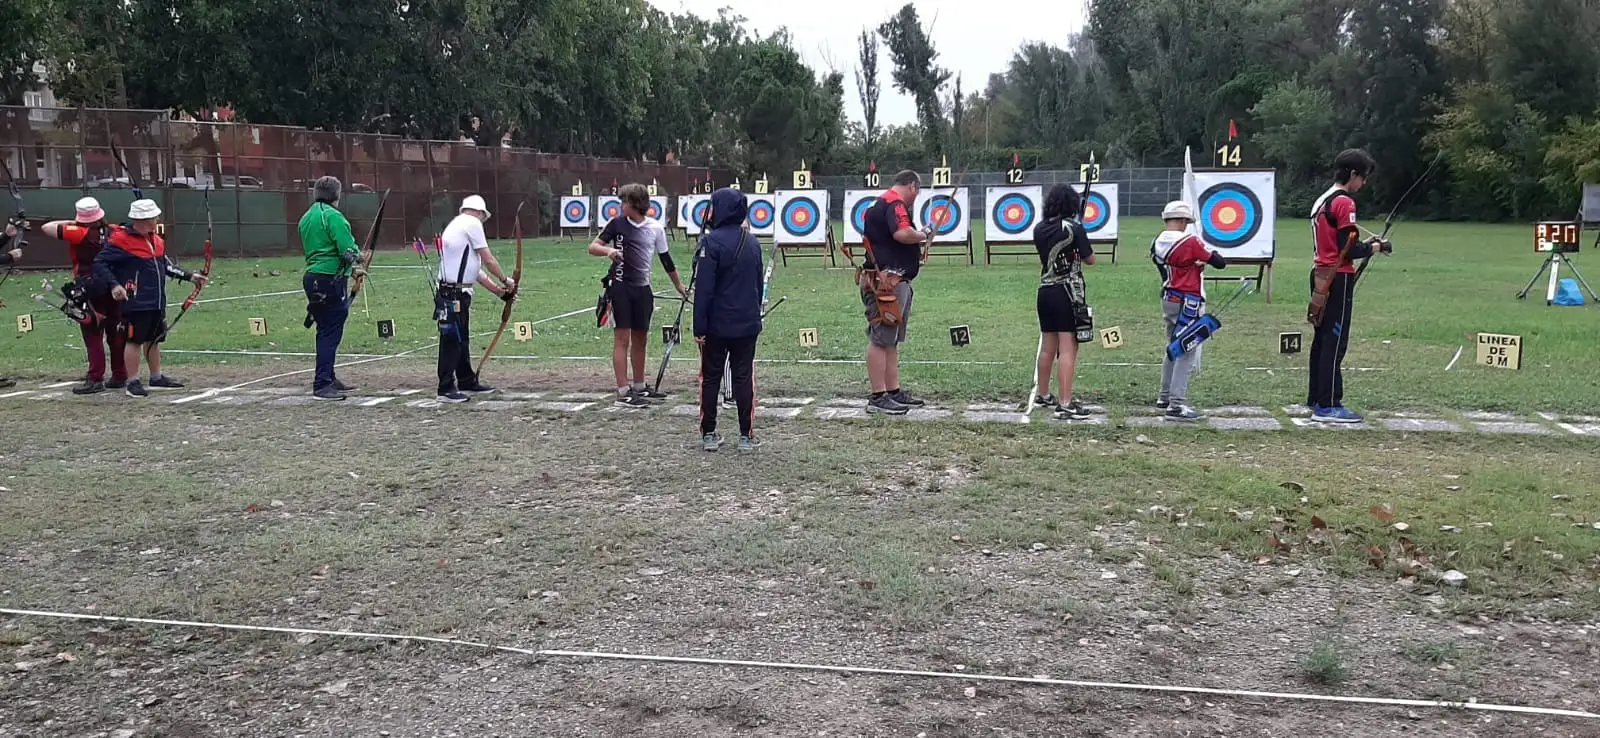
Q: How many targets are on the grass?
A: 12